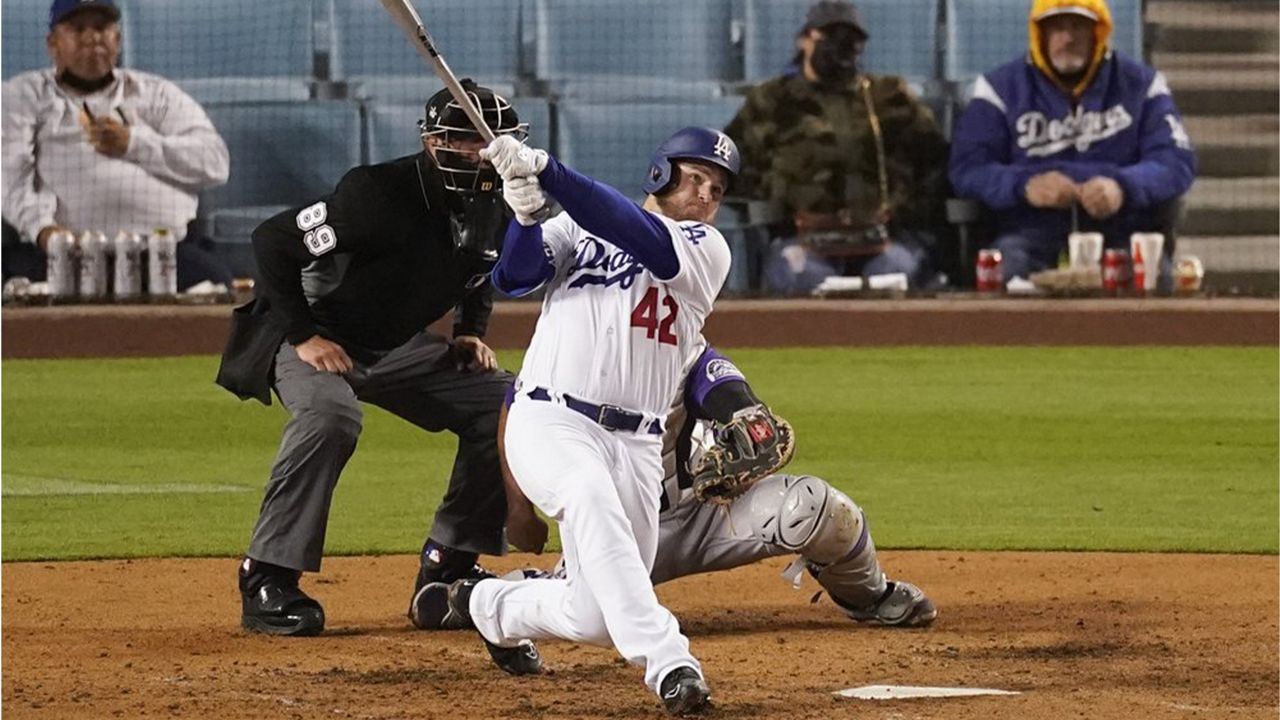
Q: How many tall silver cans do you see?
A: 4